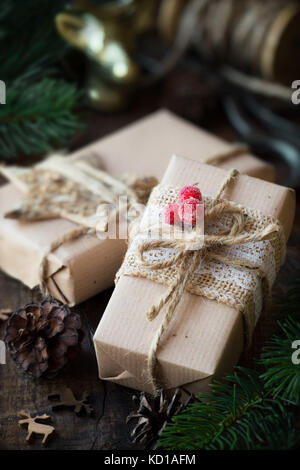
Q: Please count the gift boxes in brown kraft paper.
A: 2